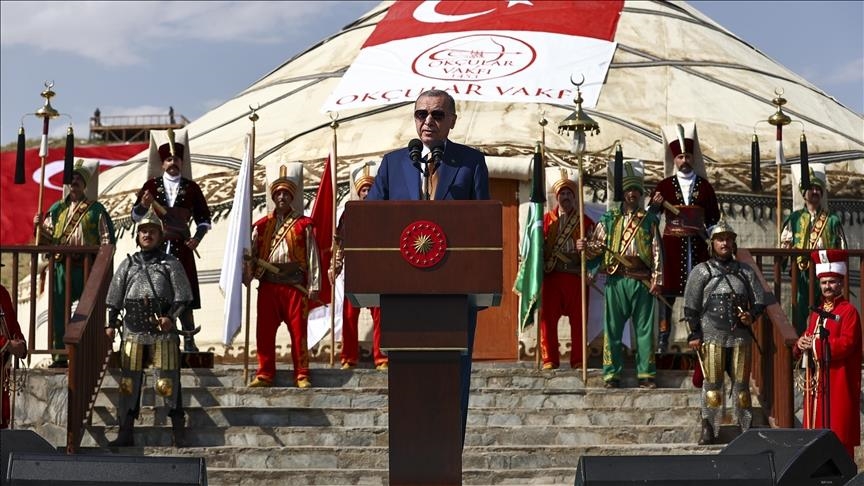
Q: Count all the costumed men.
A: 12